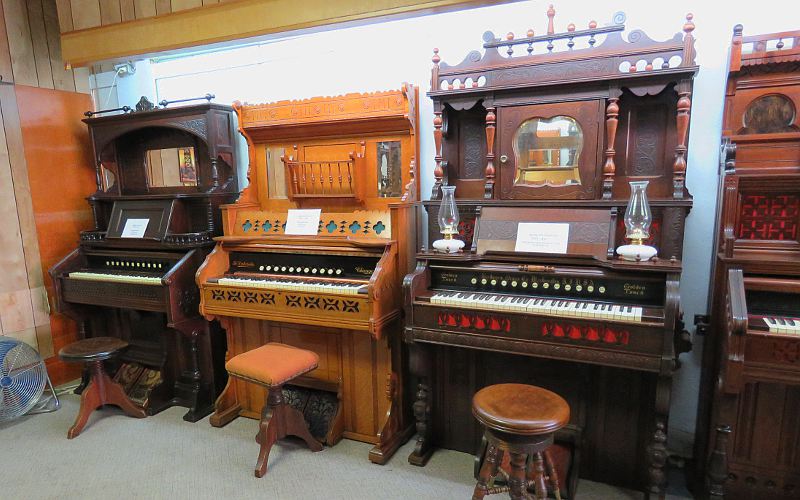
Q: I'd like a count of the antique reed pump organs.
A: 4